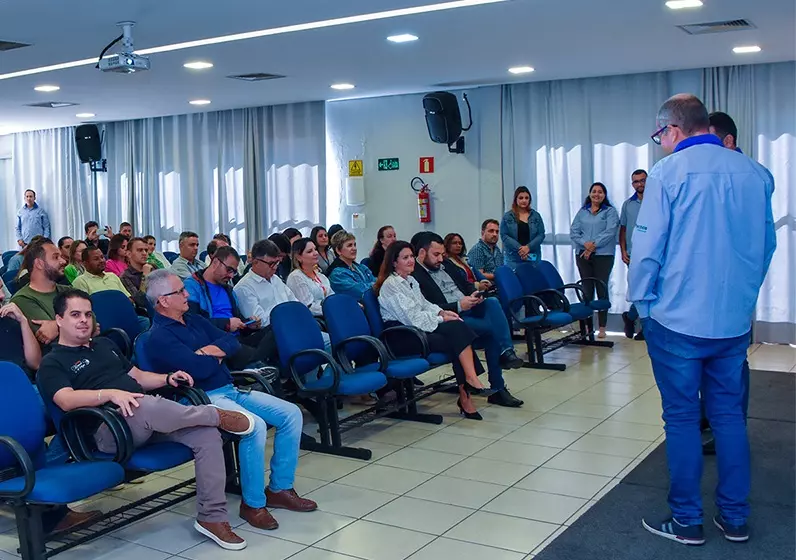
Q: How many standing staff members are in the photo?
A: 6